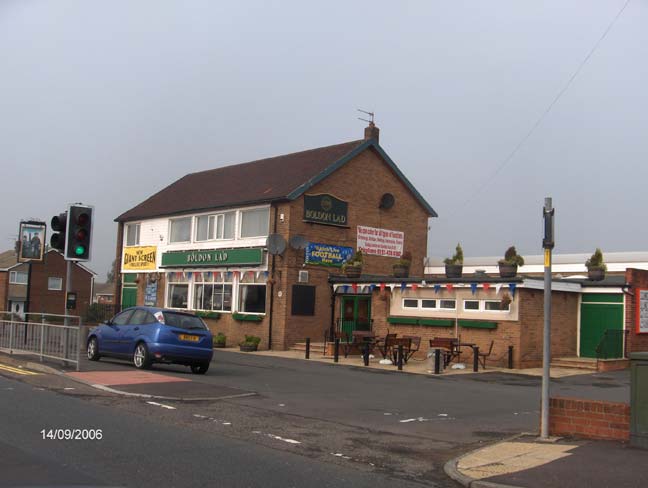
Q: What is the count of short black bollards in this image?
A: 7